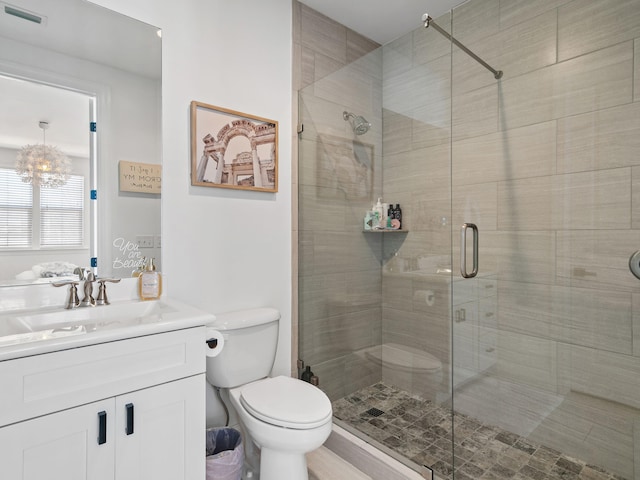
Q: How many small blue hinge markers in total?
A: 3